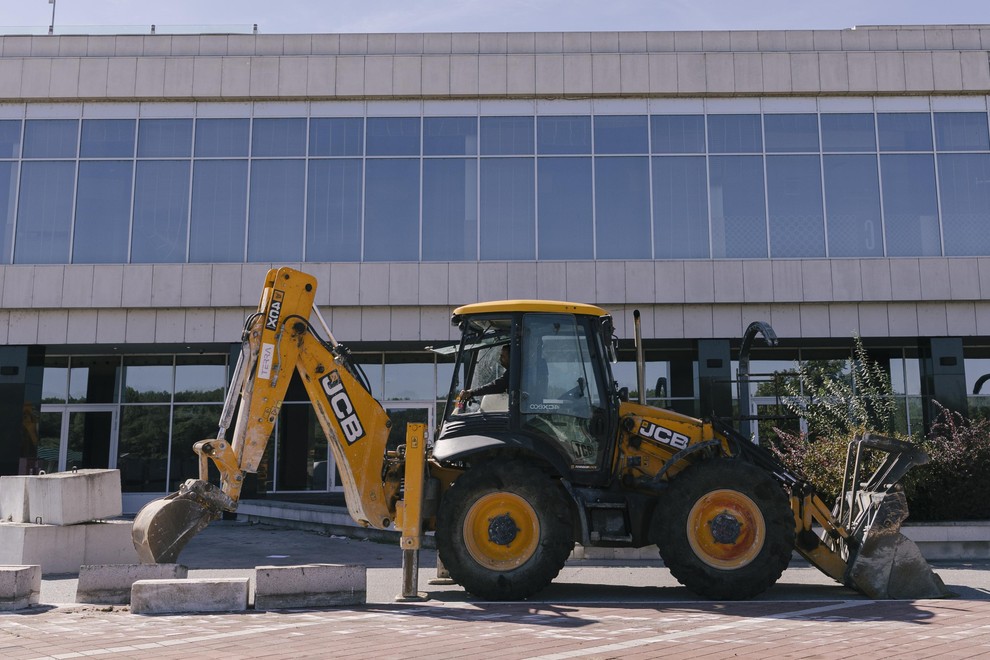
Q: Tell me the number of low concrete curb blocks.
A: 4